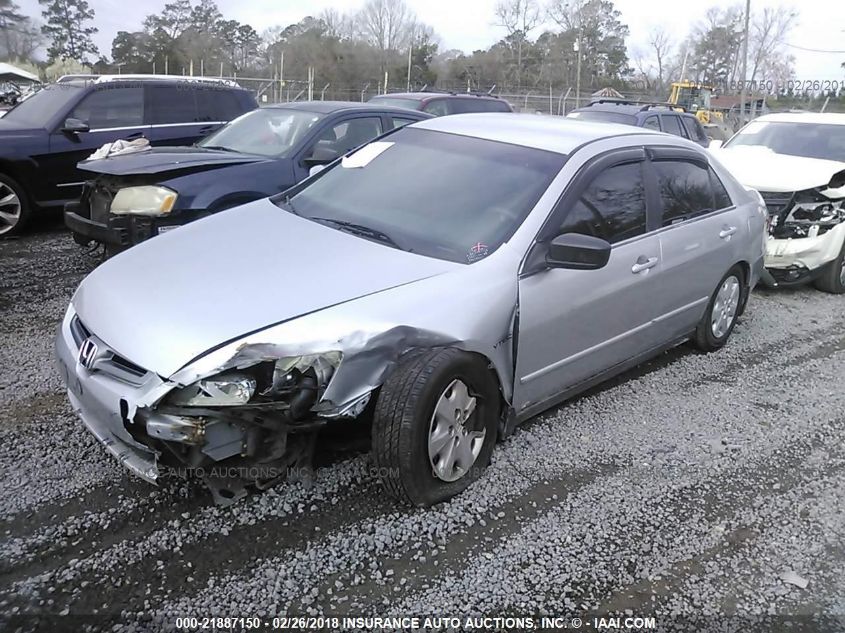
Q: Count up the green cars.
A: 0